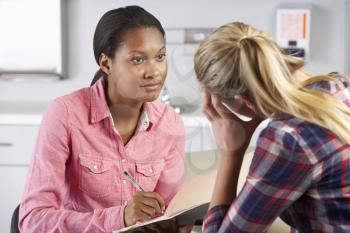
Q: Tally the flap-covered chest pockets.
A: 2